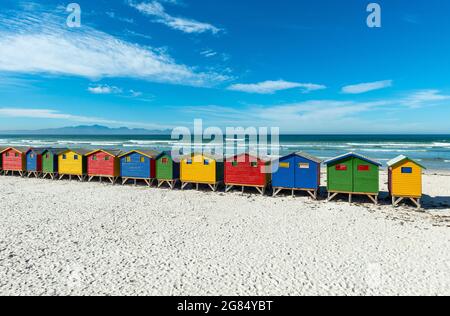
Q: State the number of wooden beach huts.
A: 12